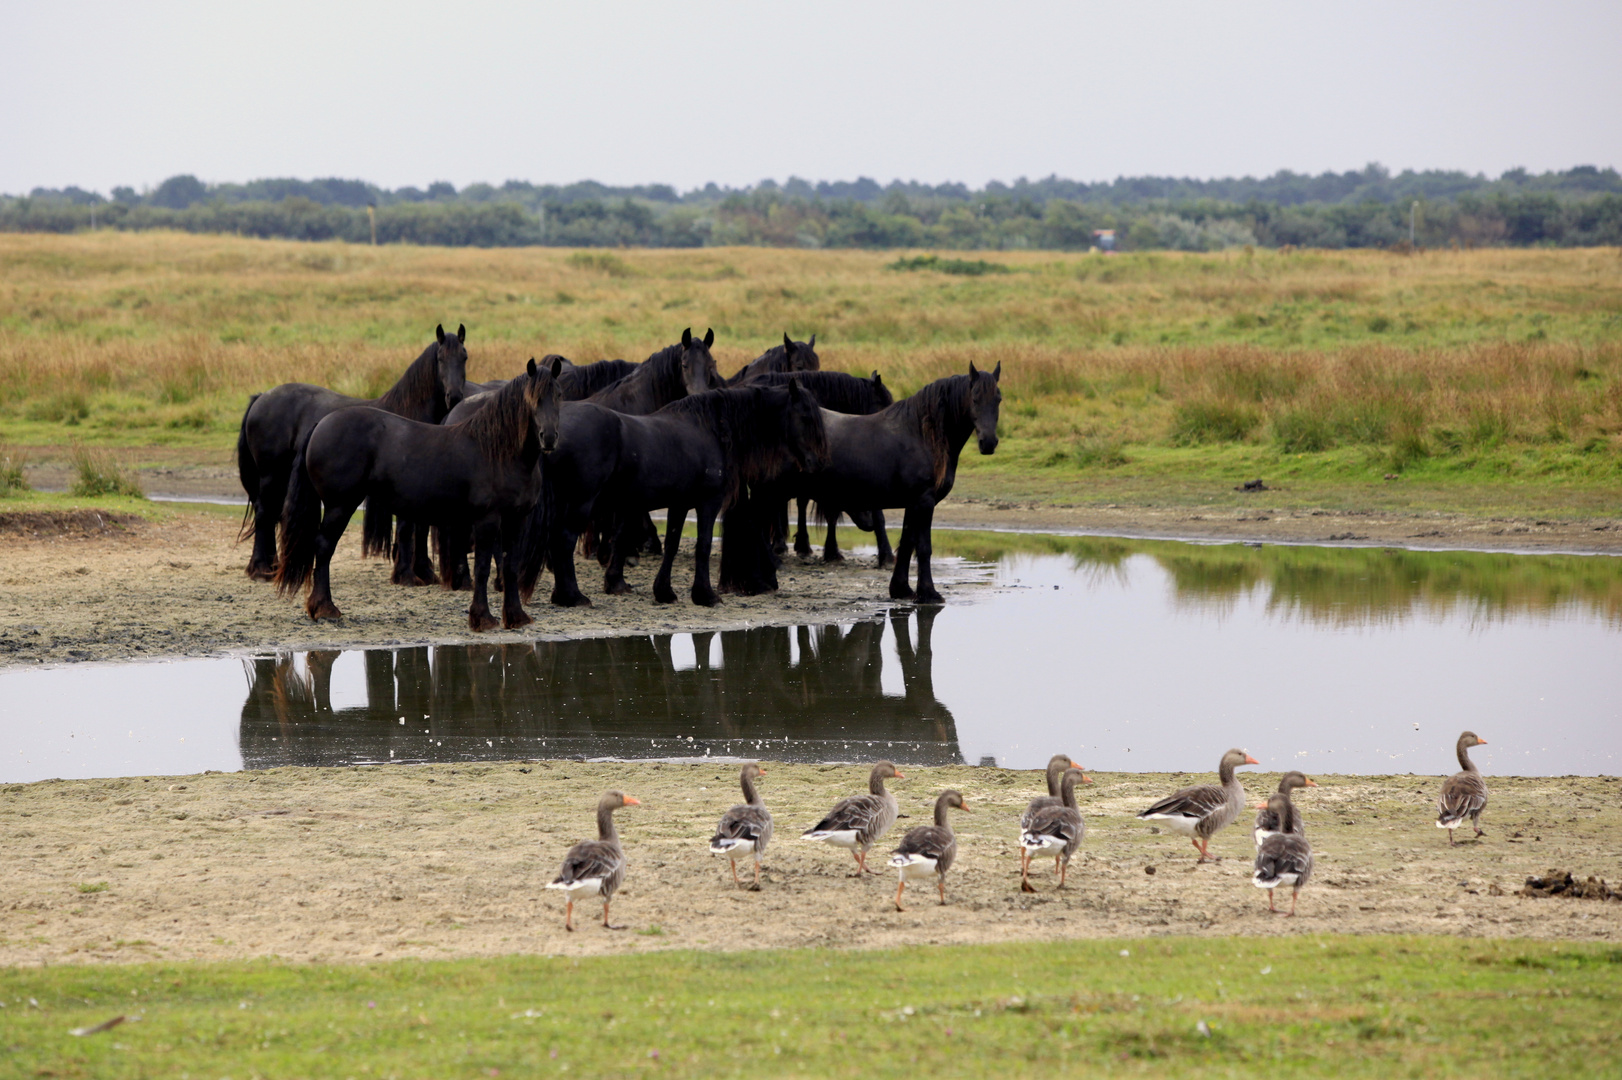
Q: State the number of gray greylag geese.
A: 10